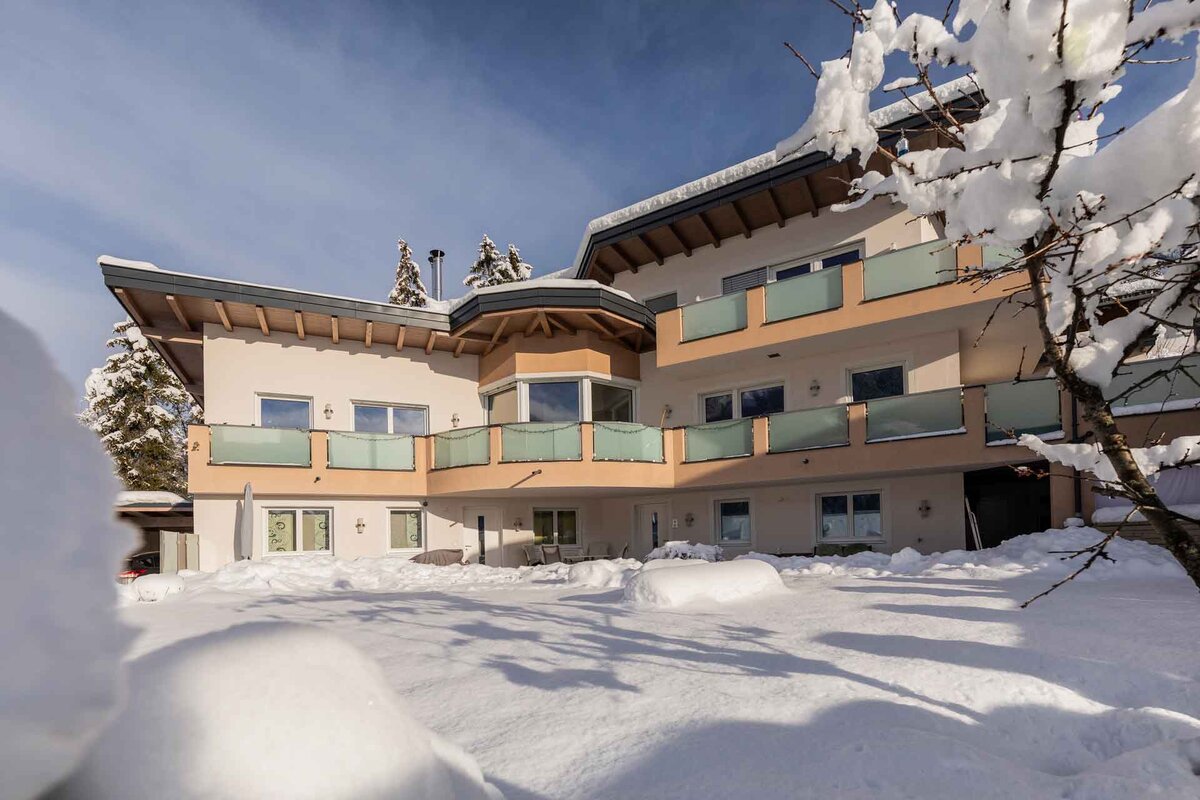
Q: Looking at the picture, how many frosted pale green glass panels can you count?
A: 14